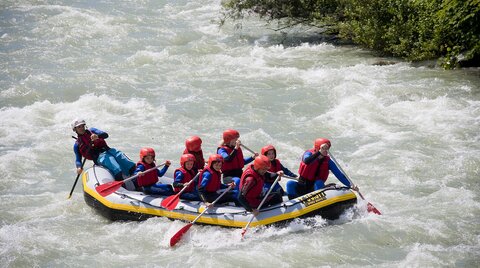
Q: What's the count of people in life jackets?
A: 9